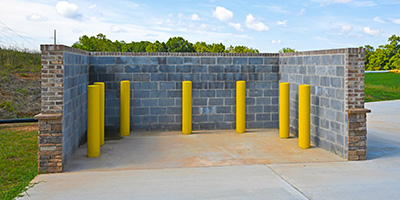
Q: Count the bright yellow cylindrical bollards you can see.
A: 7